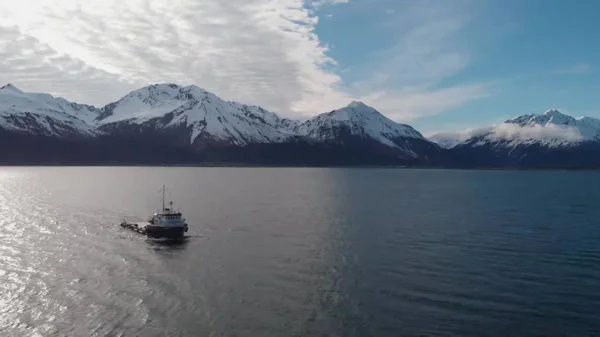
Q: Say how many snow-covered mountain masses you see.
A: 4